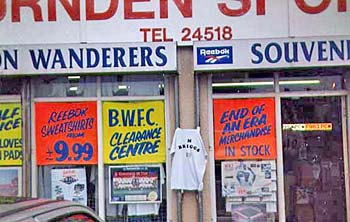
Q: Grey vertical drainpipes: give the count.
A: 2